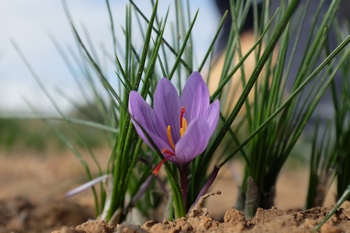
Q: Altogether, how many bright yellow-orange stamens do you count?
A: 3